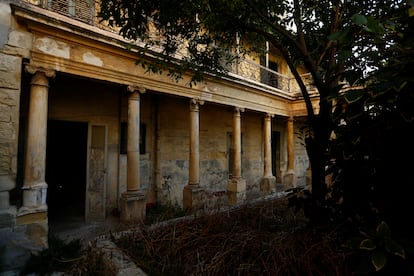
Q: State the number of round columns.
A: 6